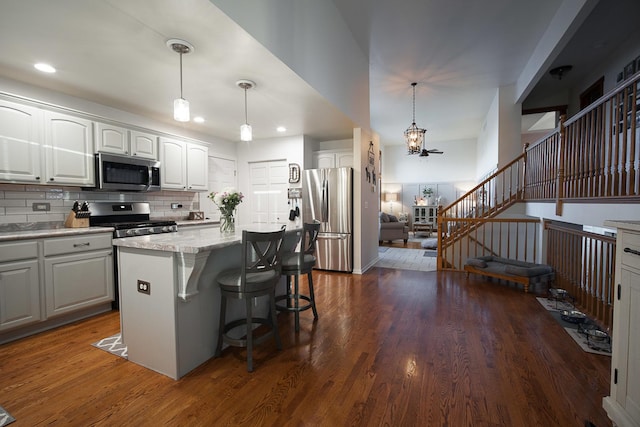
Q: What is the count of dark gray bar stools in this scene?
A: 2